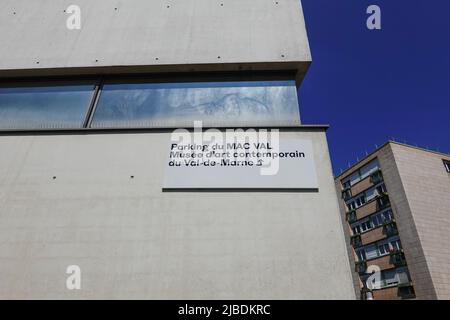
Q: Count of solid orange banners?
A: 0